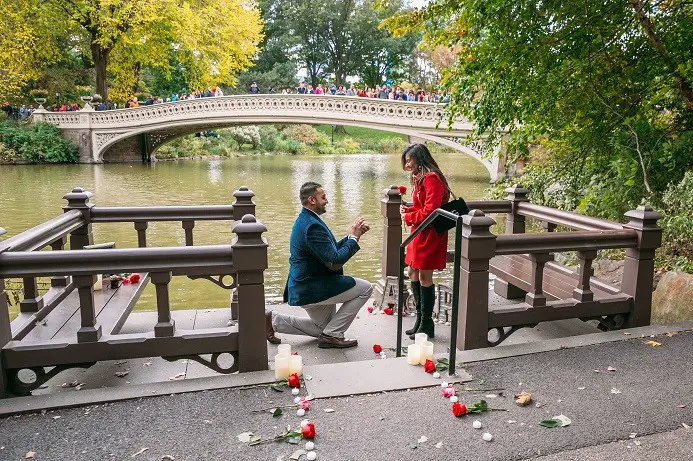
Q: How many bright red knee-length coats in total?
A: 1